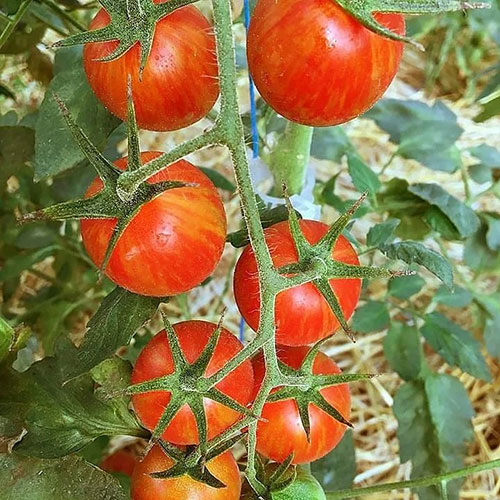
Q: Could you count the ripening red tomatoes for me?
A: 7